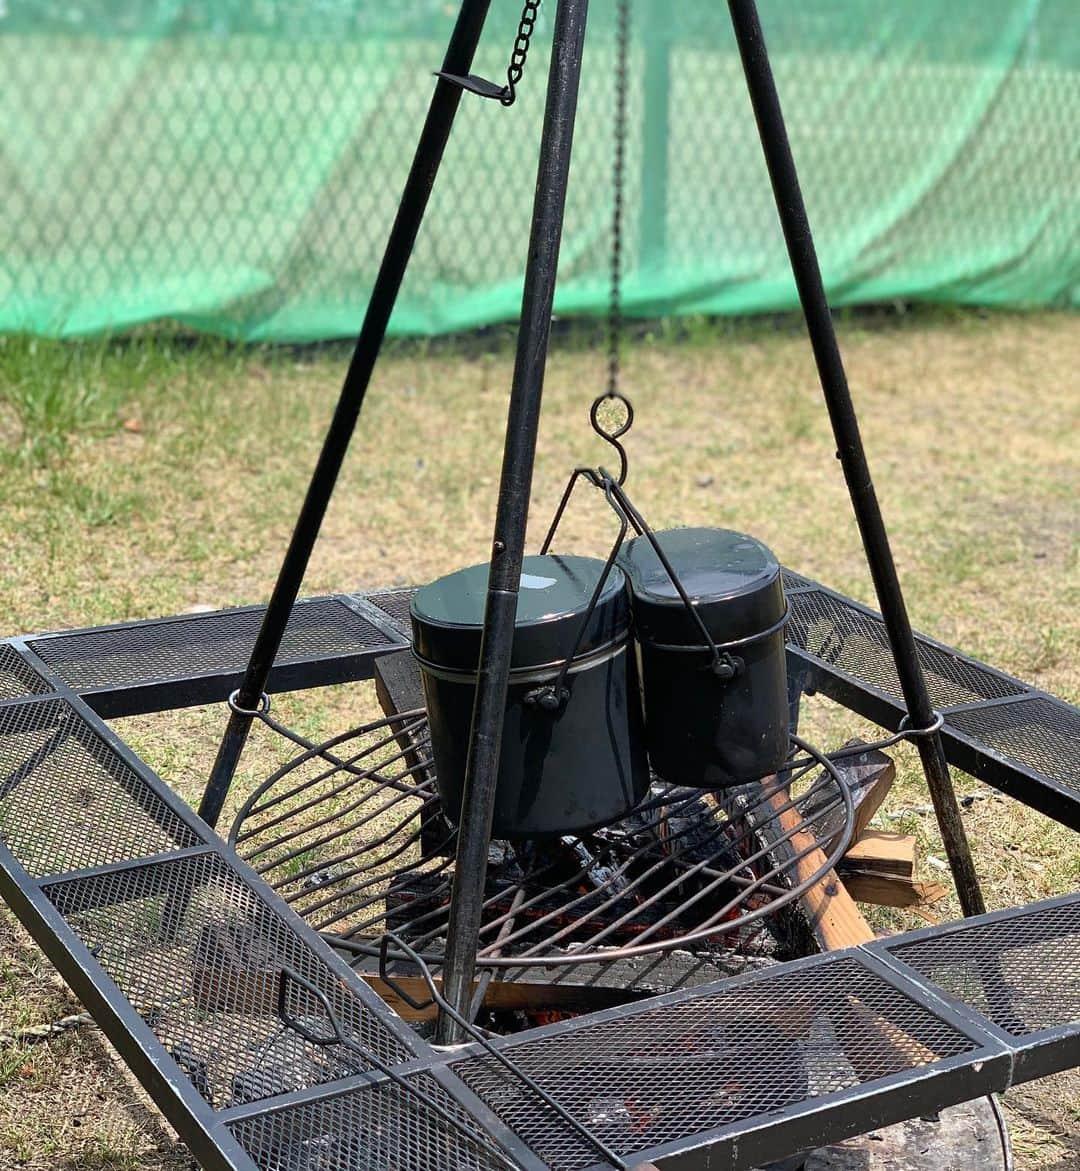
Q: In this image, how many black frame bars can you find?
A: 3